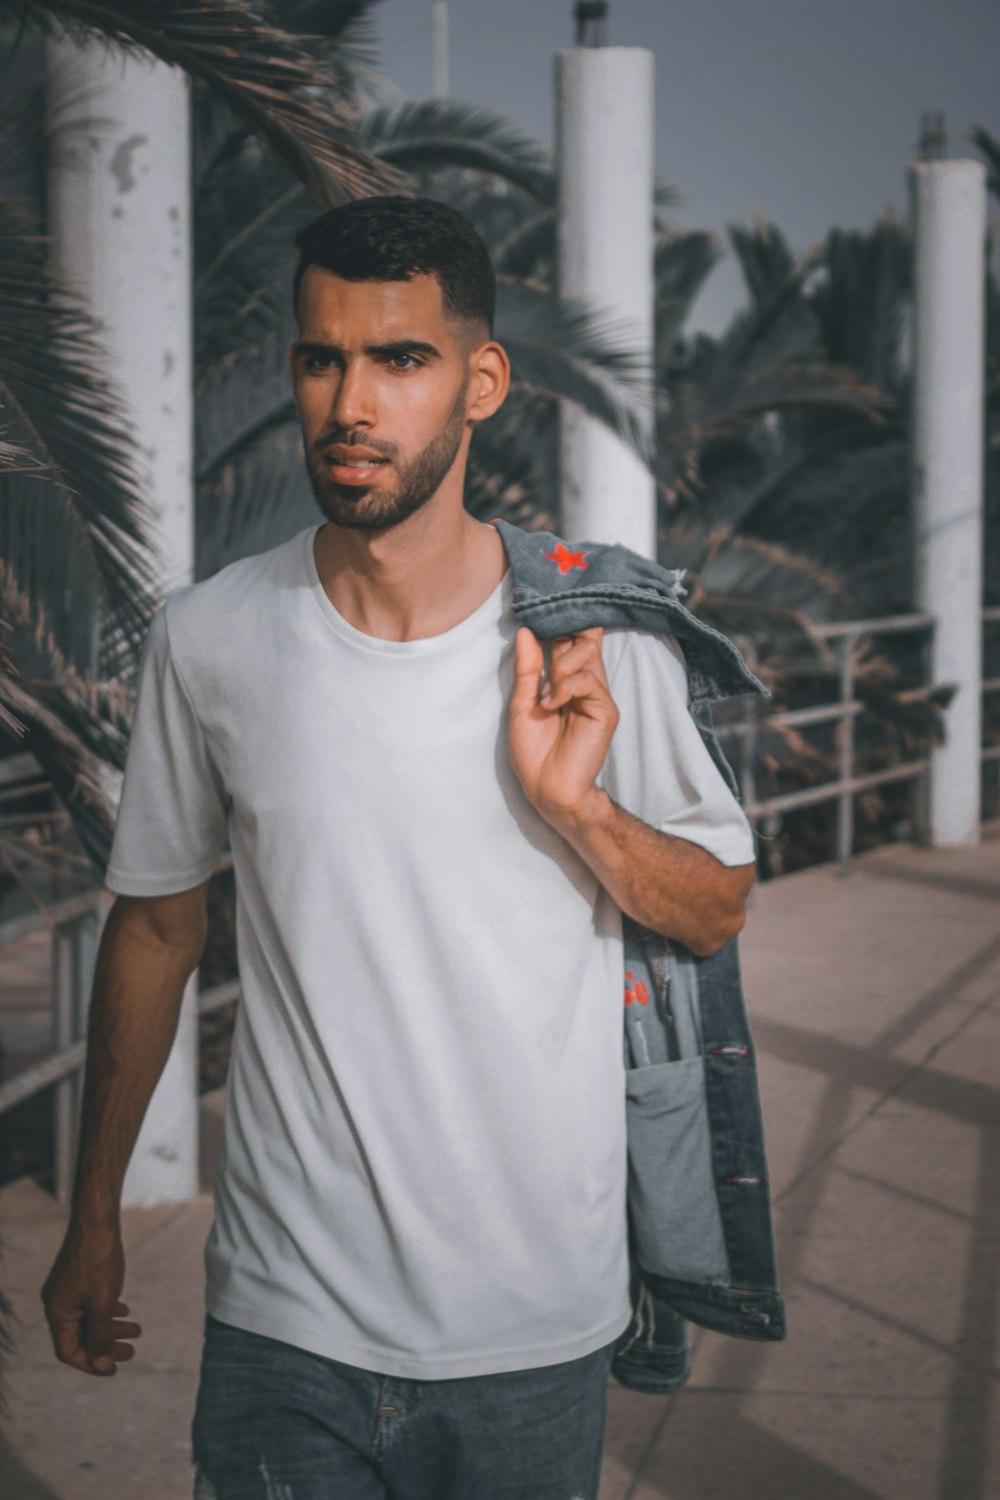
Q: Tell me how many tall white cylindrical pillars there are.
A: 3